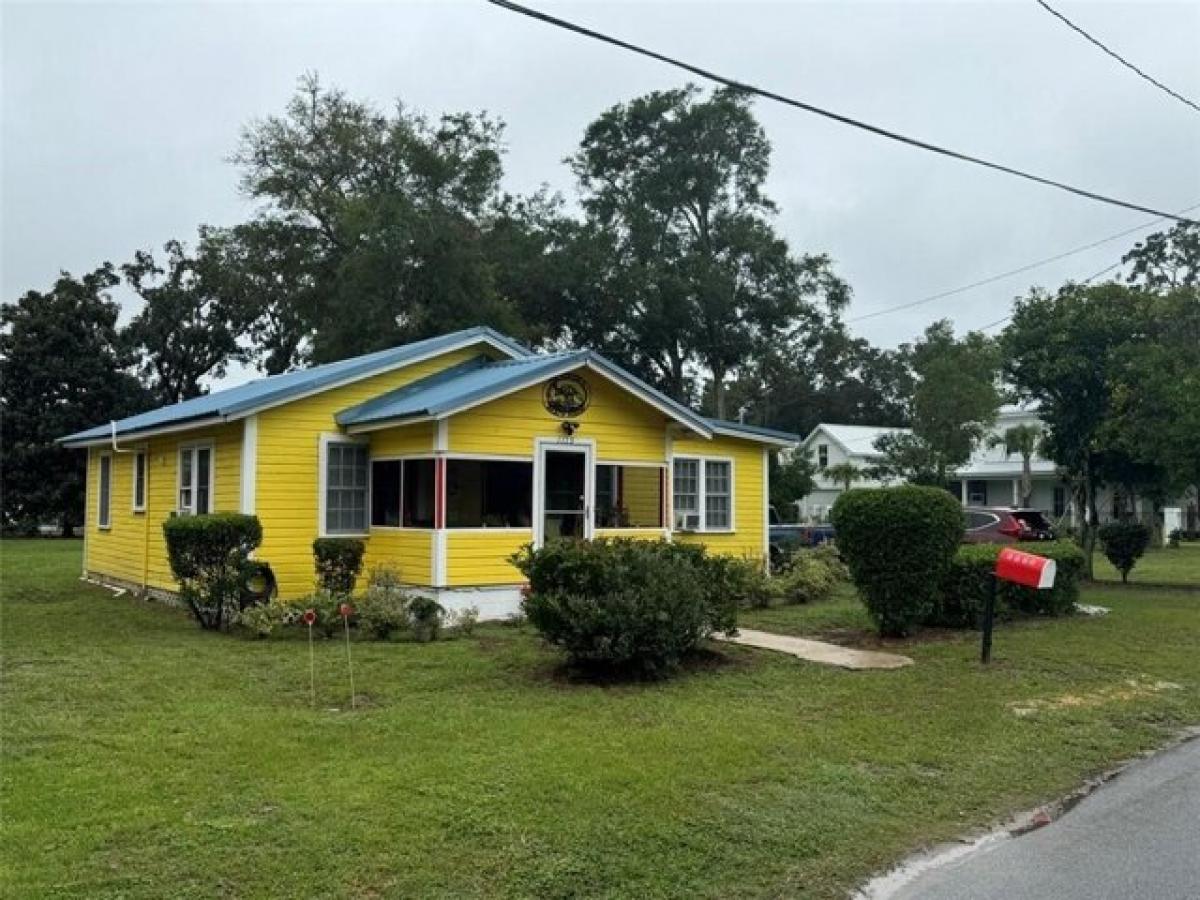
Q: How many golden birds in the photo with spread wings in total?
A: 0